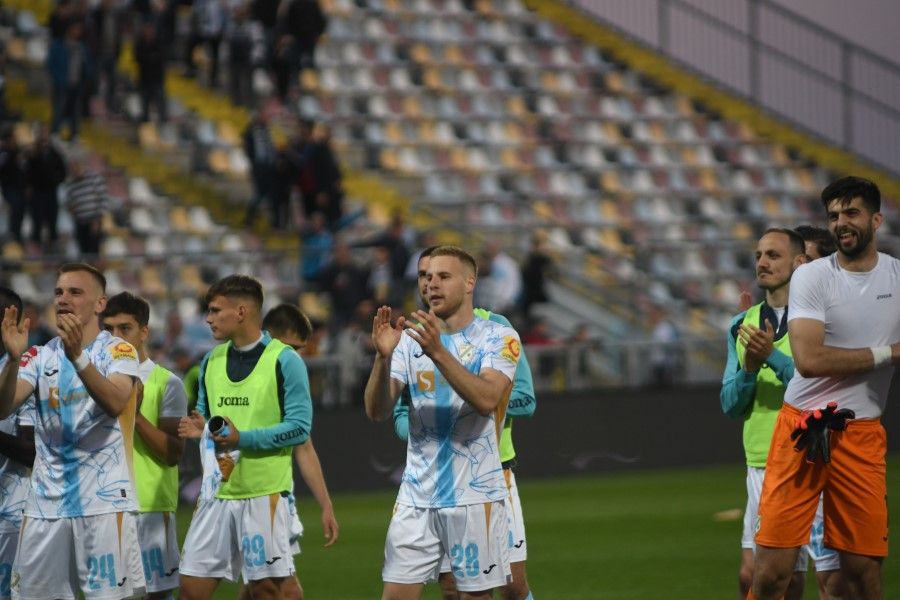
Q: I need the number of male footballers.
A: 10